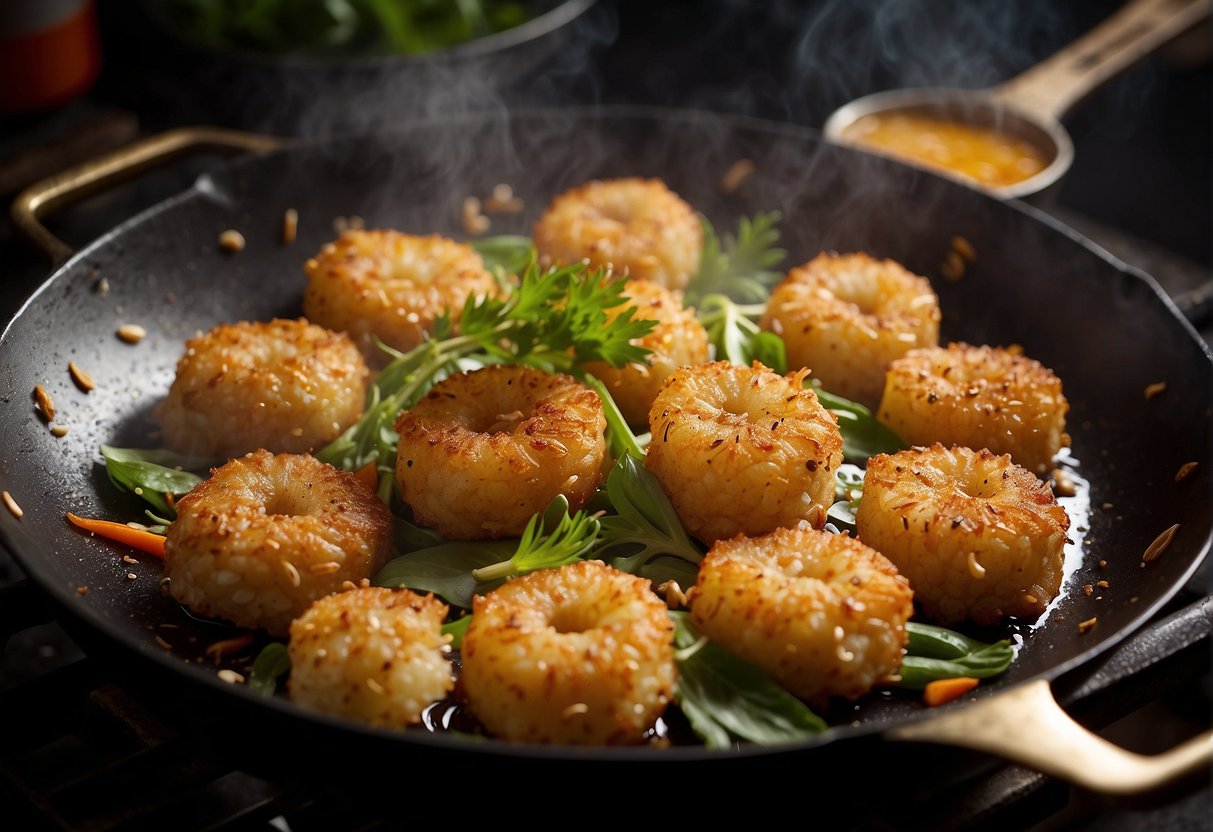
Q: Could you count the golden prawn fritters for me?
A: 13